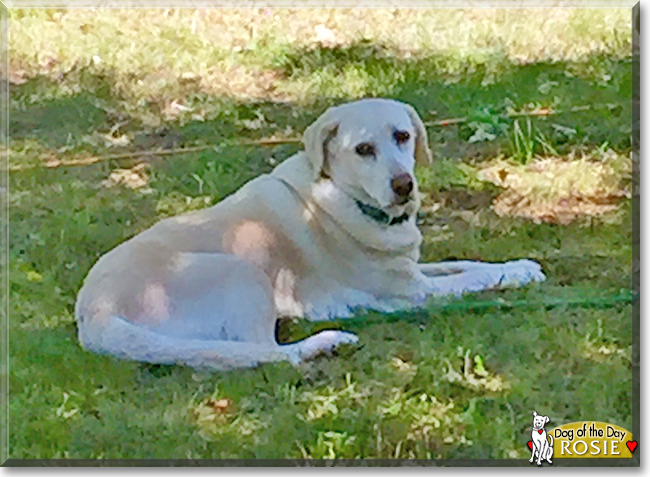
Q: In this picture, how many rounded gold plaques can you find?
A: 1